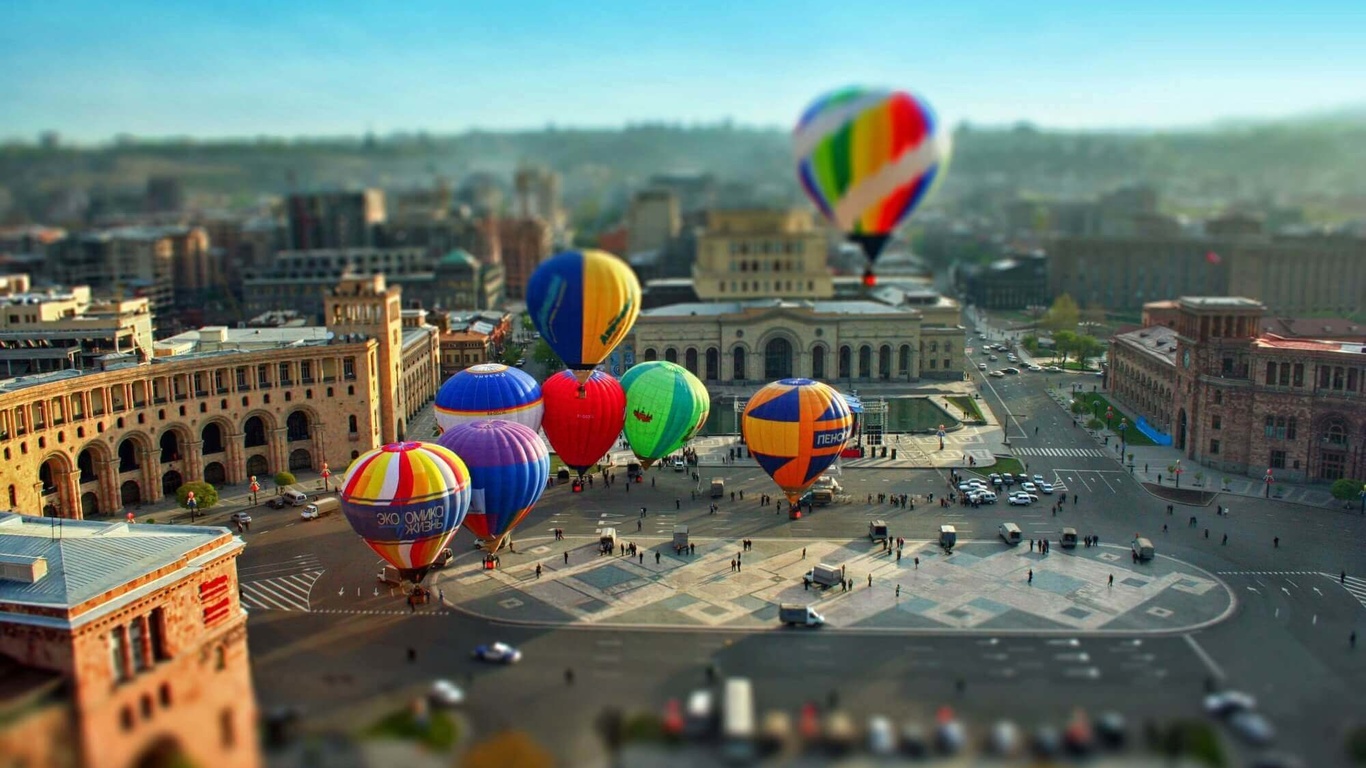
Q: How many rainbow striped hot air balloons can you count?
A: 1